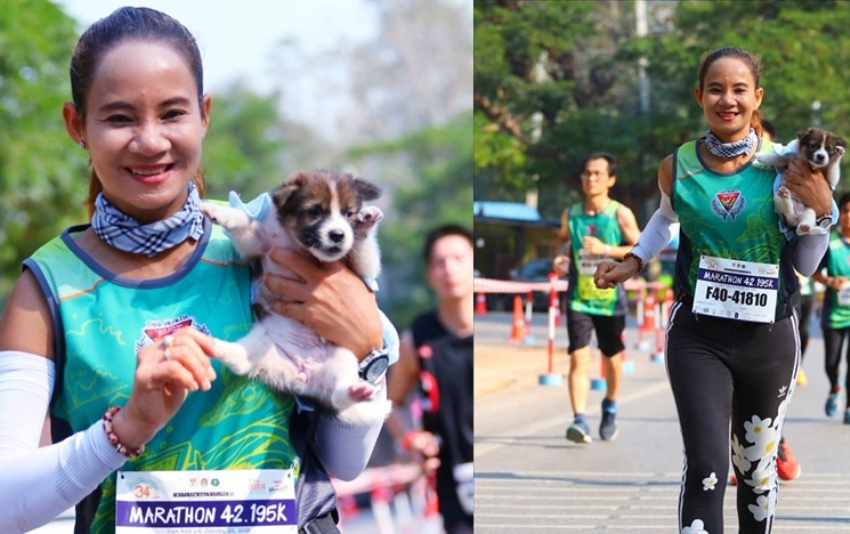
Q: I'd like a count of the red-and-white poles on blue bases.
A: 6